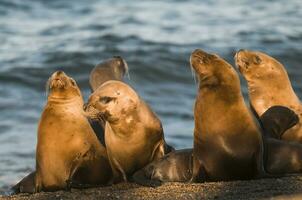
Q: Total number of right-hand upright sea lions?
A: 2